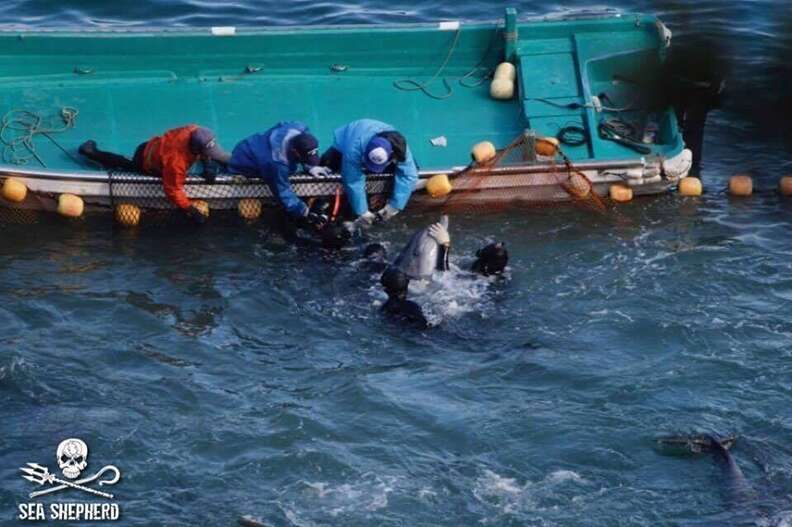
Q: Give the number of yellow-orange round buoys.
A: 13